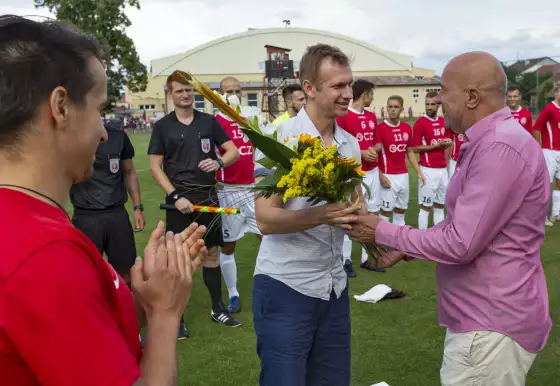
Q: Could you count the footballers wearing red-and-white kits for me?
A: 7